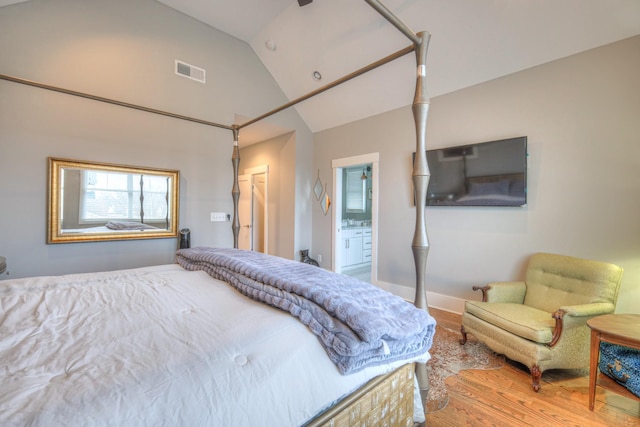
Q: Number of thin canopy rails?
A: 3